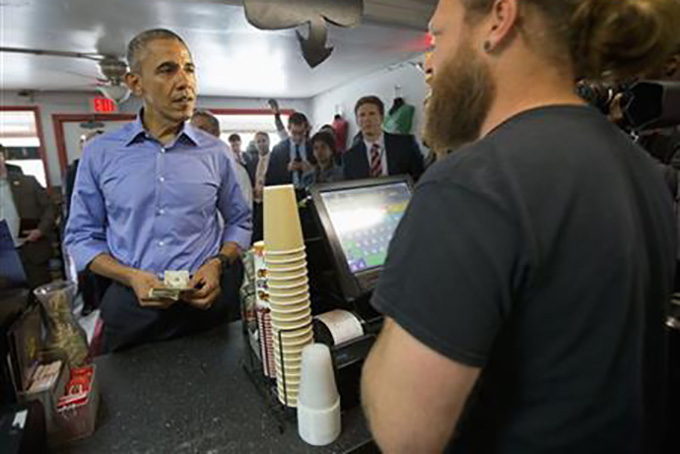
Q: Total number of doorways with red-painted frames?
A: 1